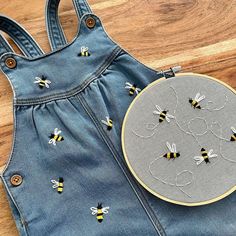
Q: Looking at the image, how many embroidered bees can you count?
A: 12